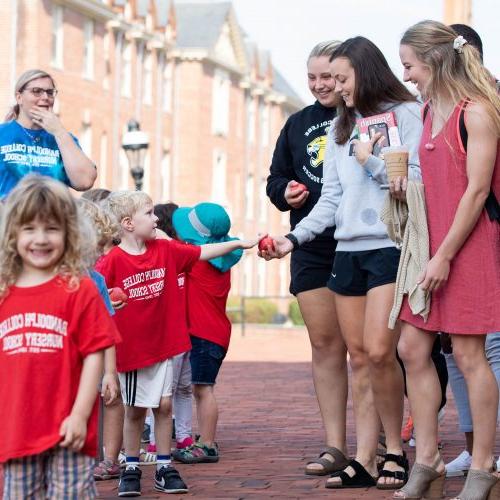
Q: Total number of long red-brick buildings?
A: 1